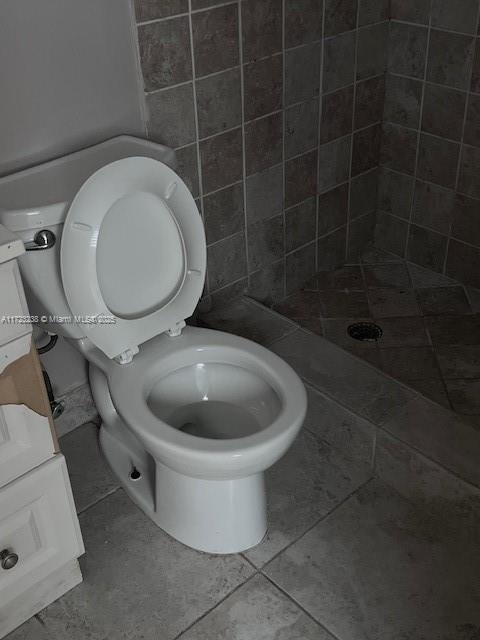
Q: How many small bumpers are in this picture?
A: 4